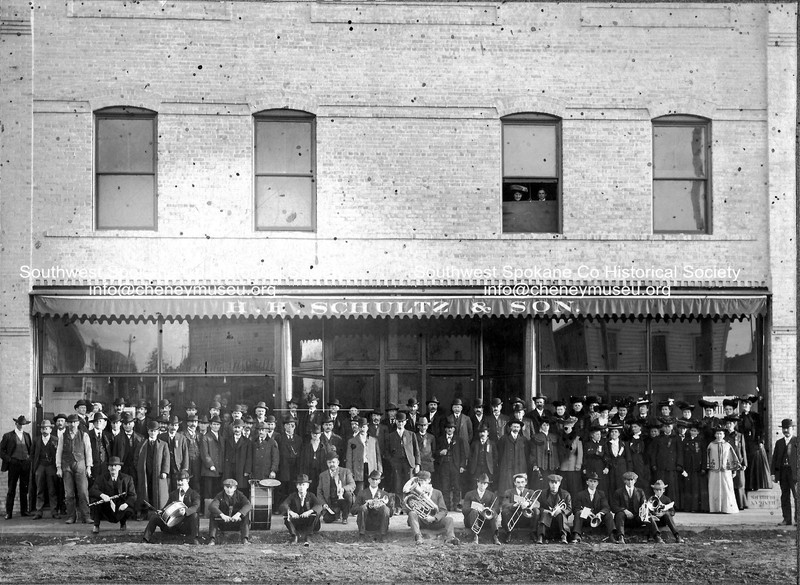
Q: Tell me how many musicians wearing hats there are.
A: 13